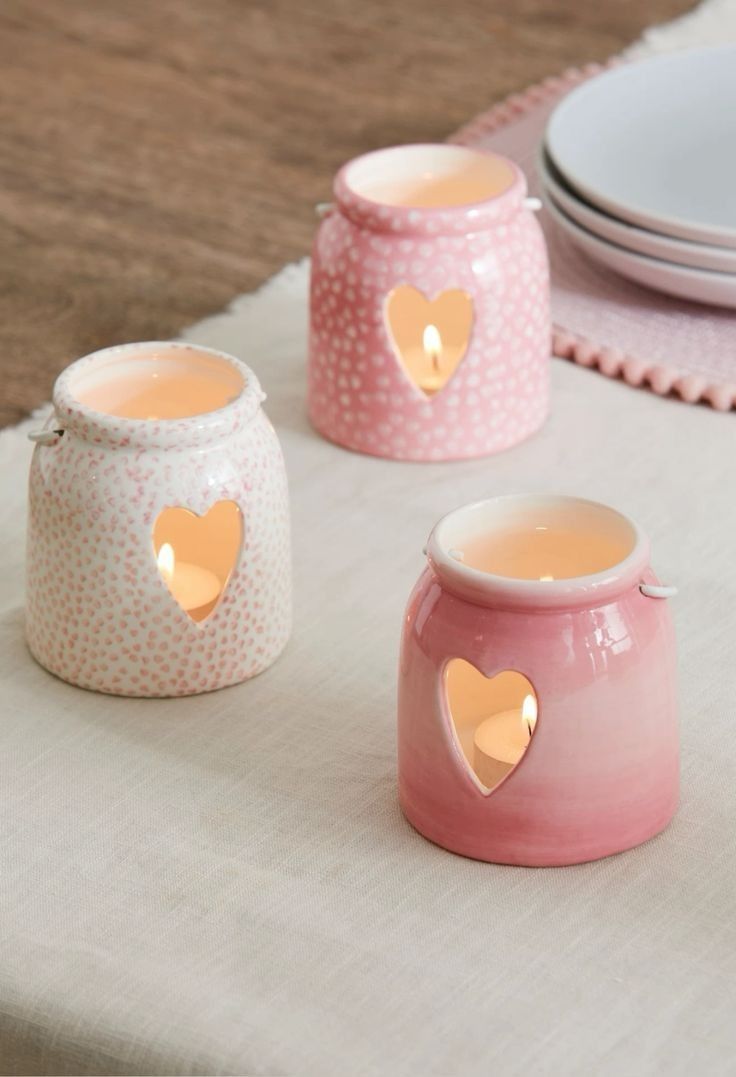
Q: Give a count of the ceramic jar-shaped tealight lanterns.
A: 3